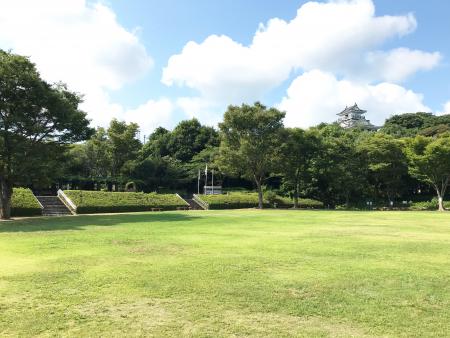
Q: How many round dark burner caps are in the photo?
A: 0